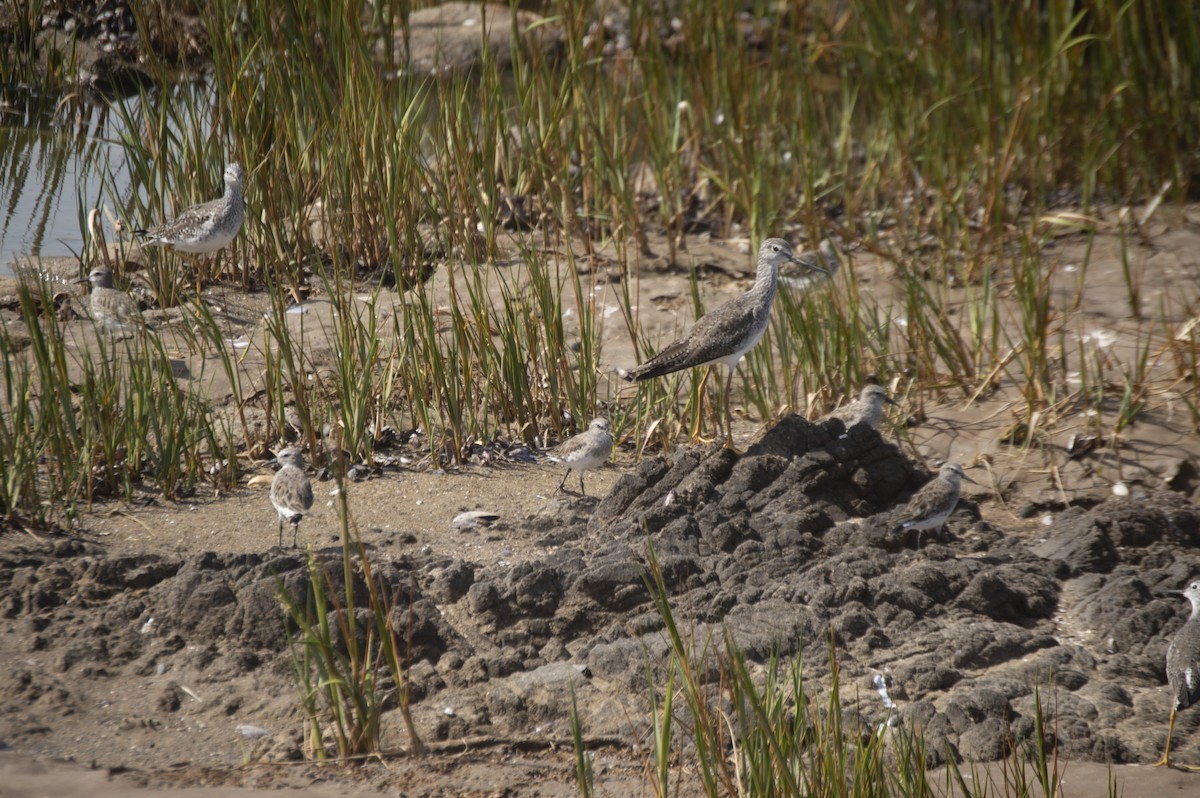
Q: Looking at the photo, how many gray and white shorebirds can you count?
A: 9